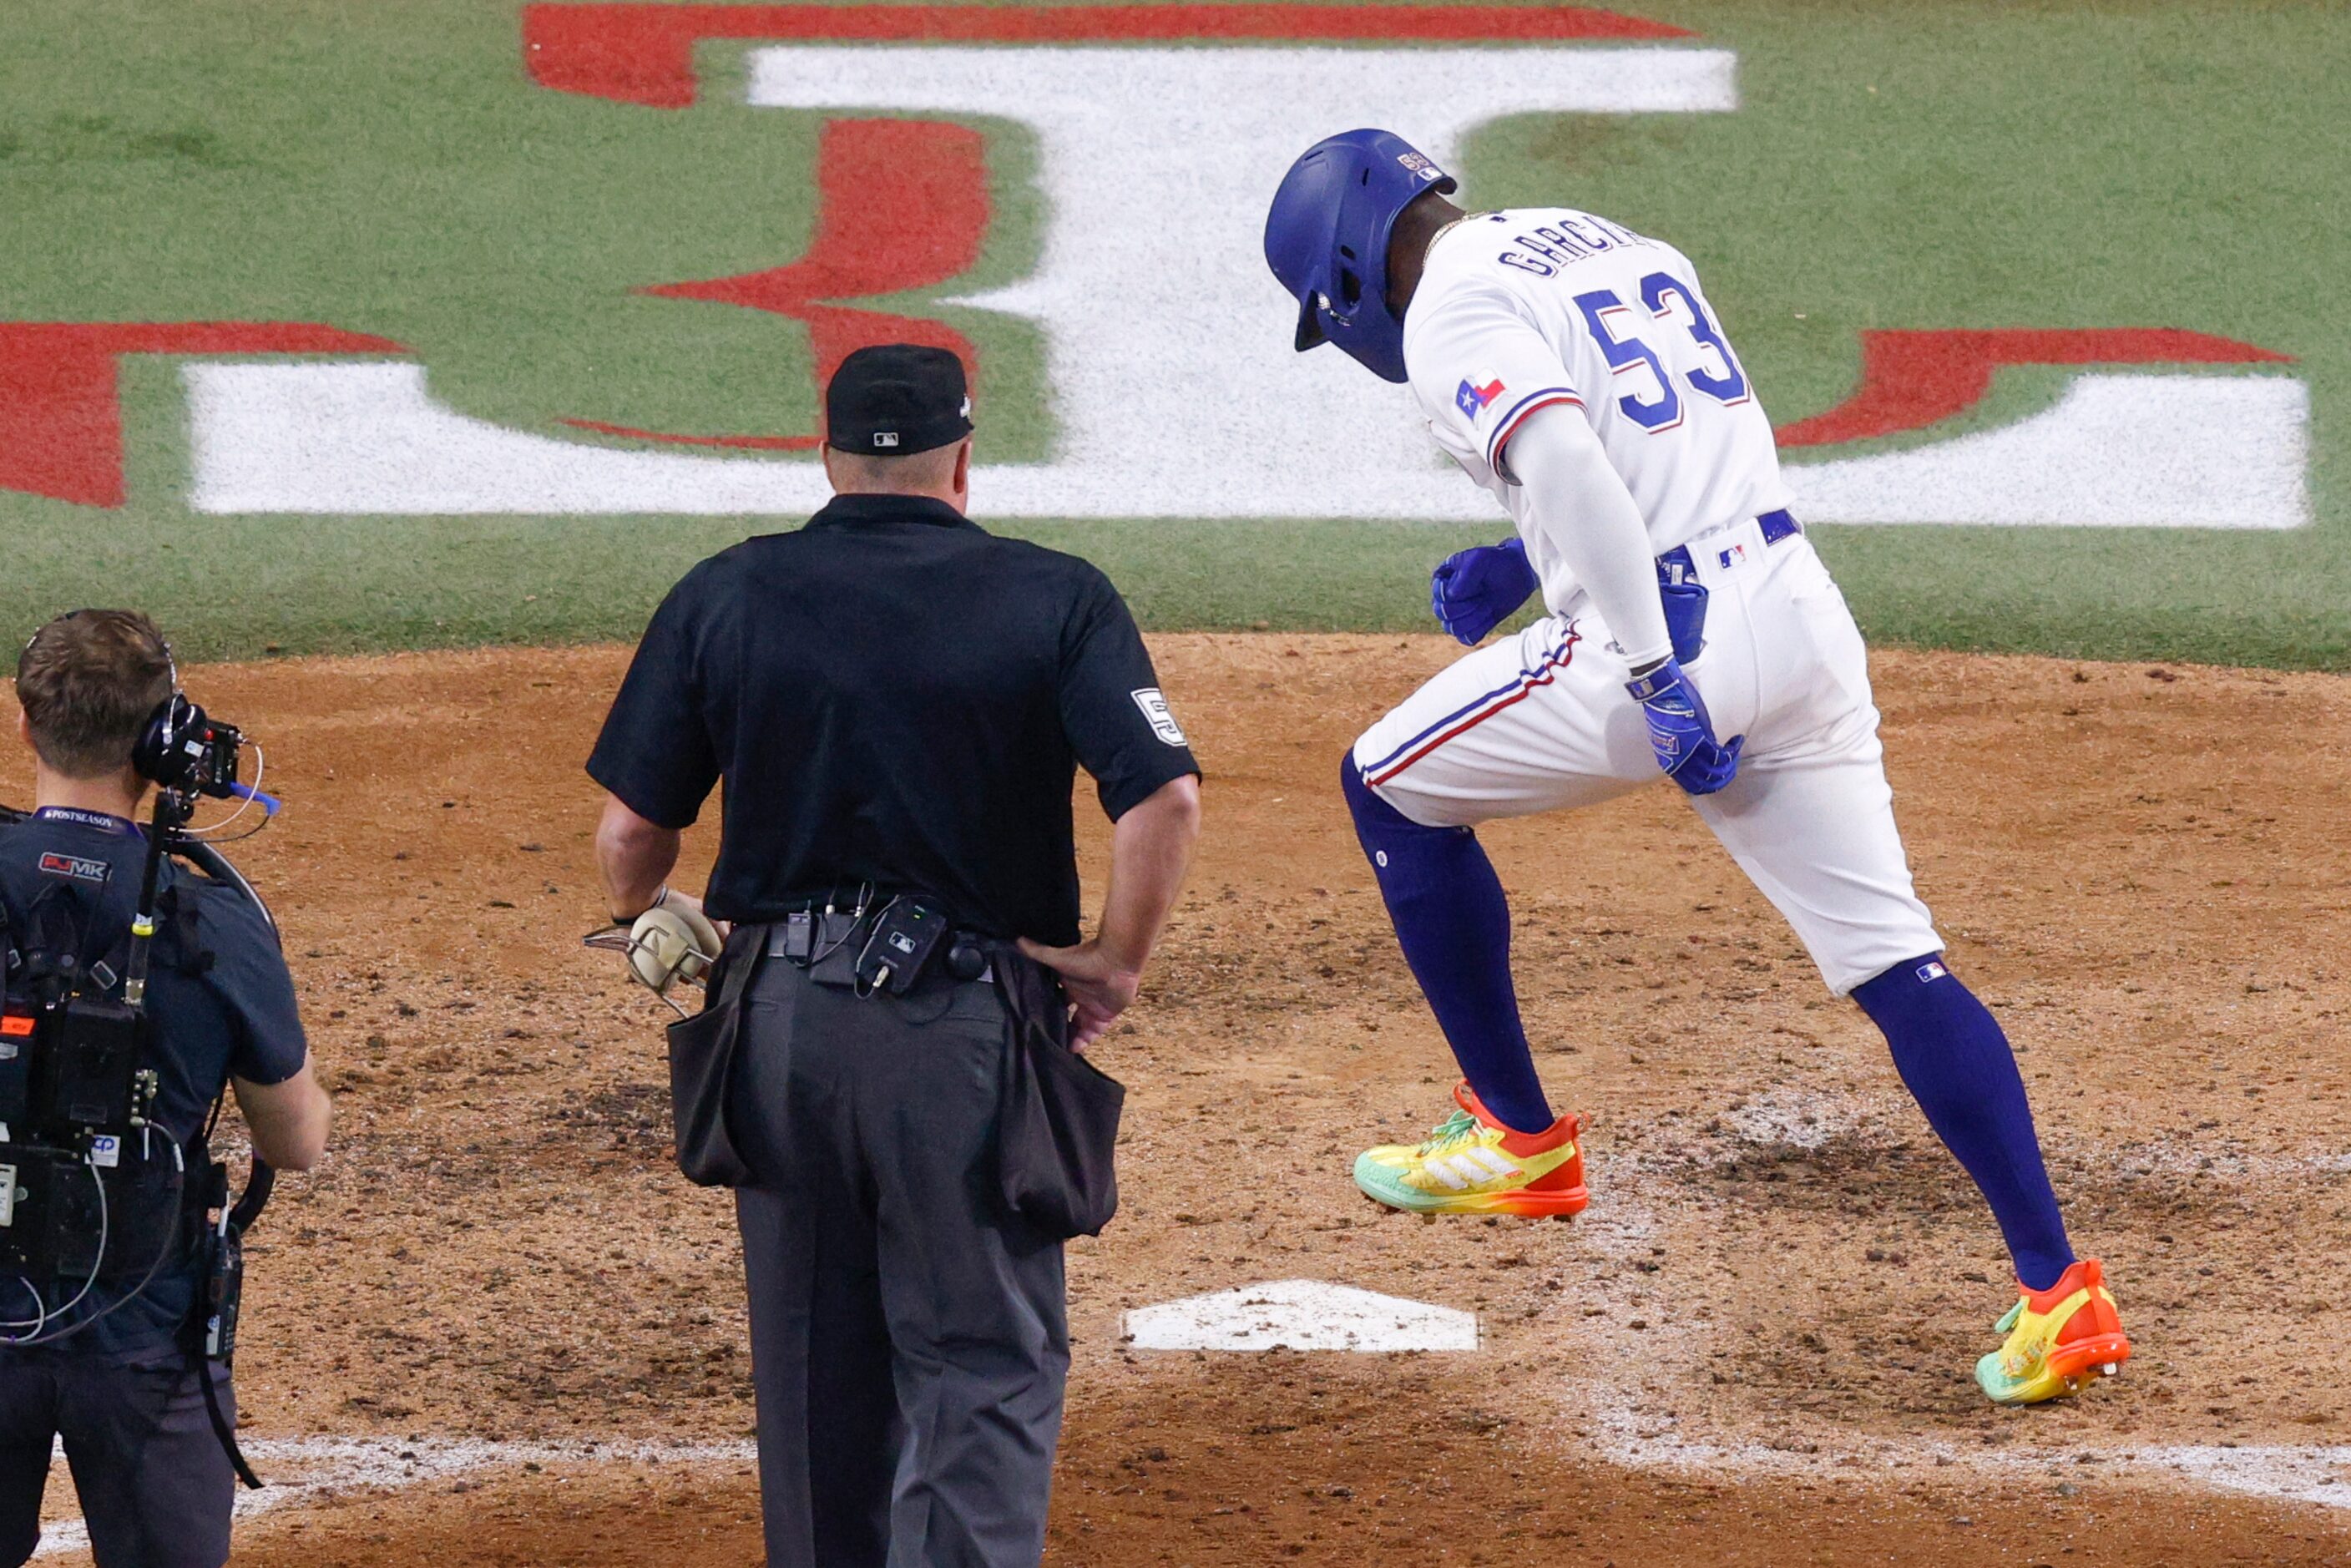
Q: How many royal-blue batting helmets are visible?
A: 1